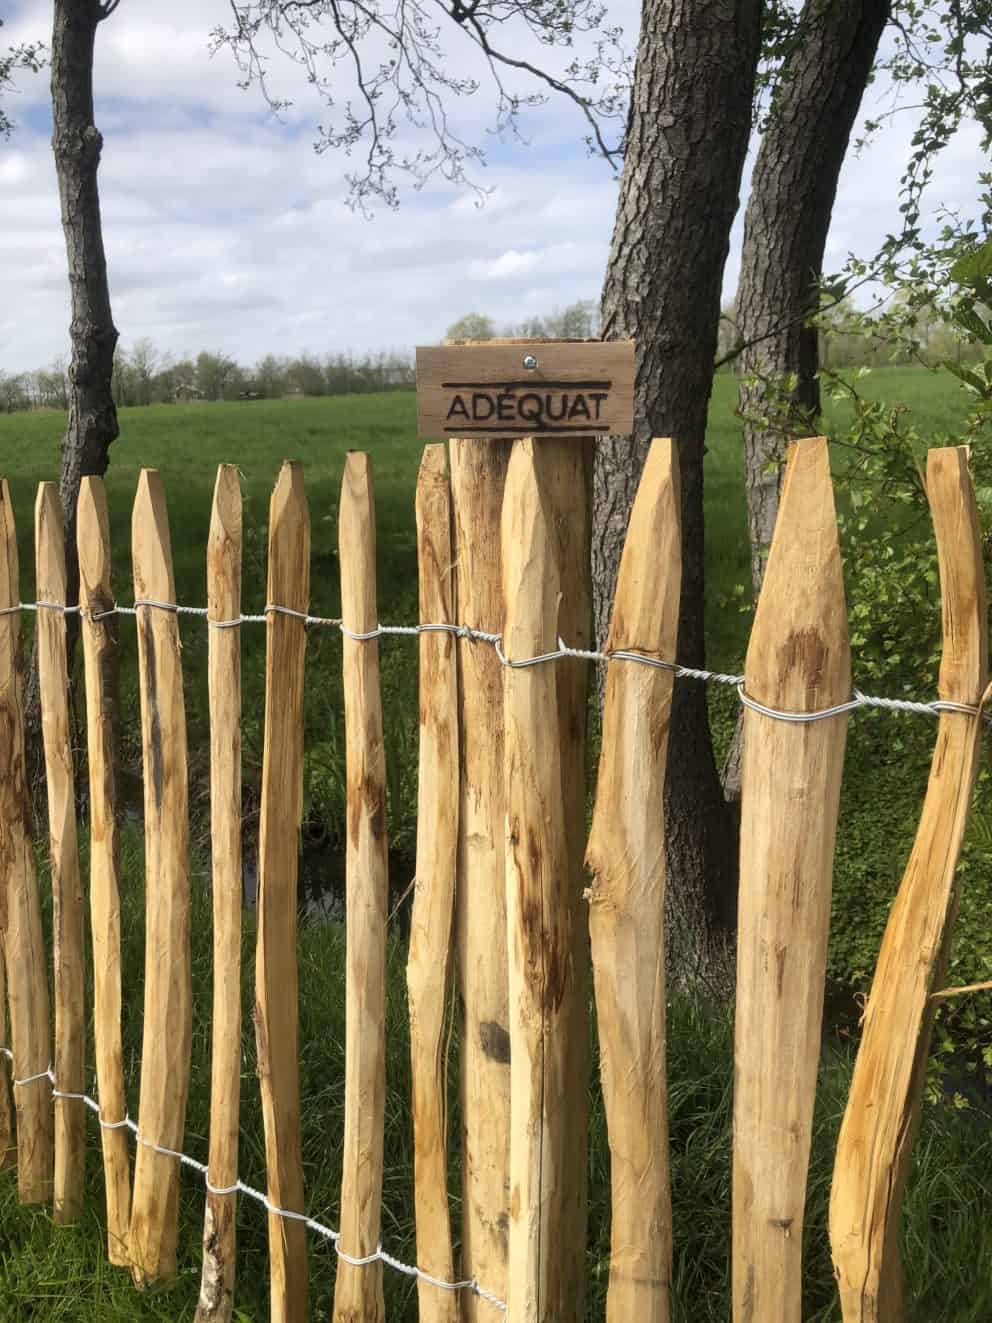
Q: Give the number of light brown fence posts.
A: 13